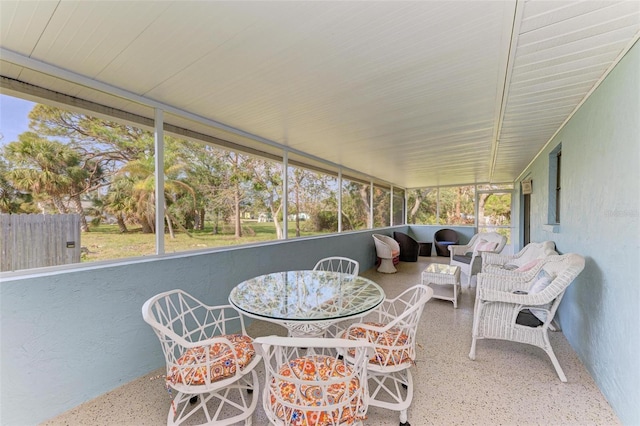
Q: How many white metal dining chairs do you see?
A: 4